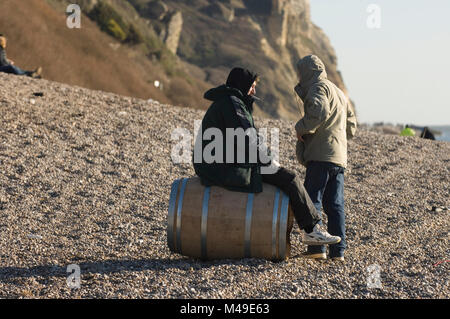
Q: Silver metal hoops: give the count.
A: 6